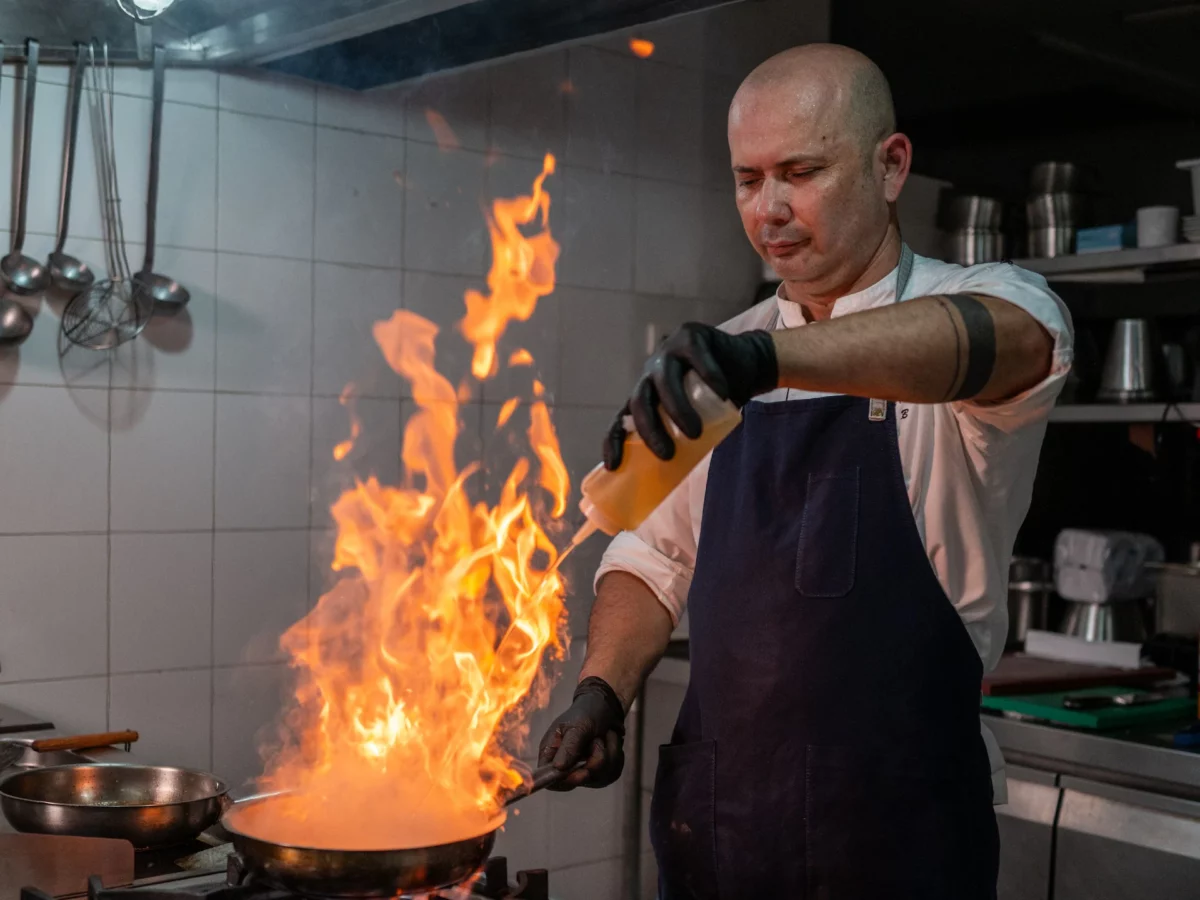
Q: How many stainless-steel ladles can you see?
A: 4